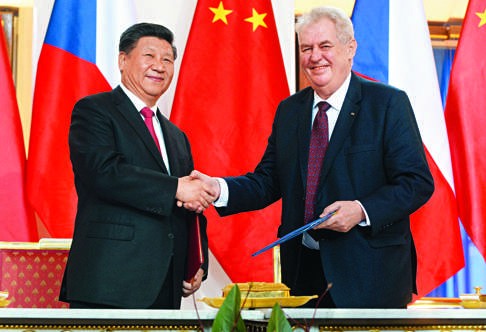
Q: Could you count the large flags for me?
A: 5